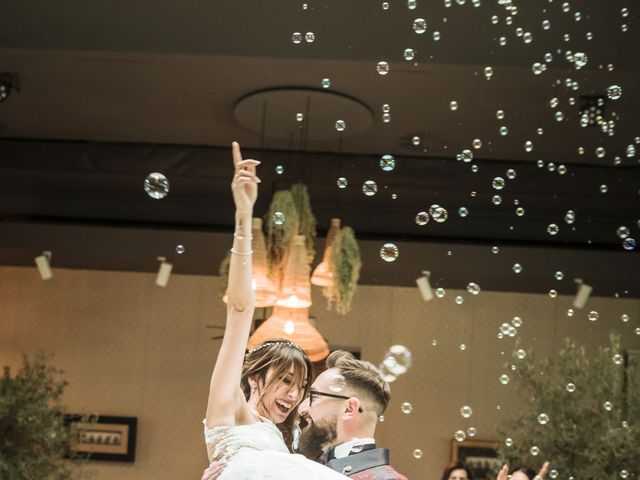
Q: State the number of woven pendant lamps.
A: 4